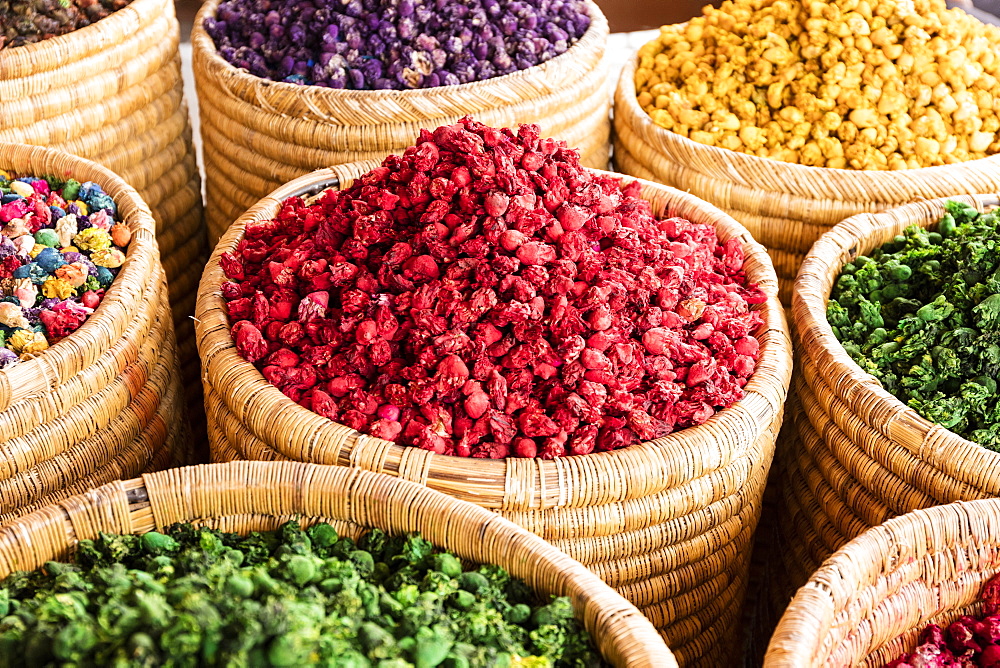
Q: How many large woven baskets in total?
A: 8